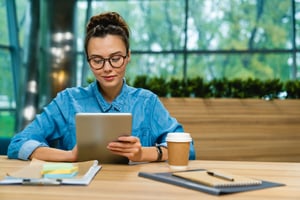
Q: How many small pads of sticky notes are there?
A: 3